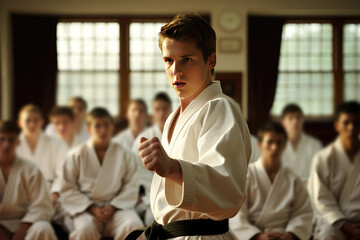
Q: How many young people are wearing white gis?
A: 11